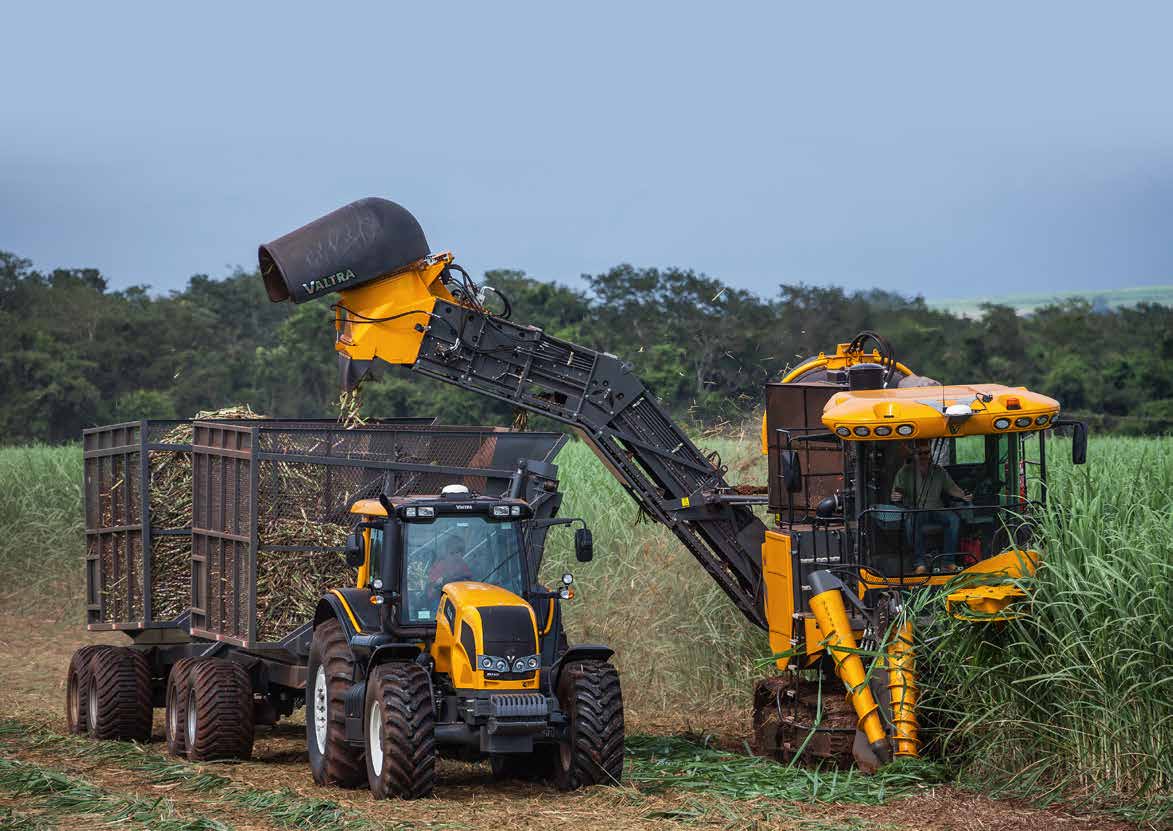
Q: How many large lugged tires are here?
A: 7